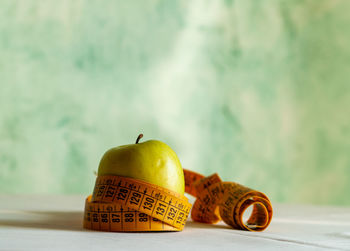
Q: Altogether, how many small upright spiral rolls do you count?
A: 1